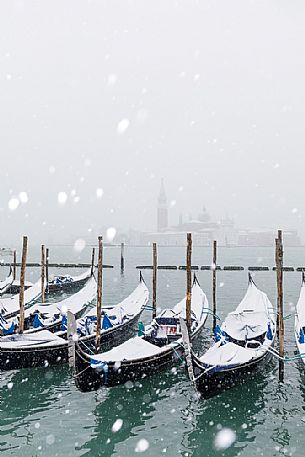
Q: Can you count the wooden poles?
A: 12